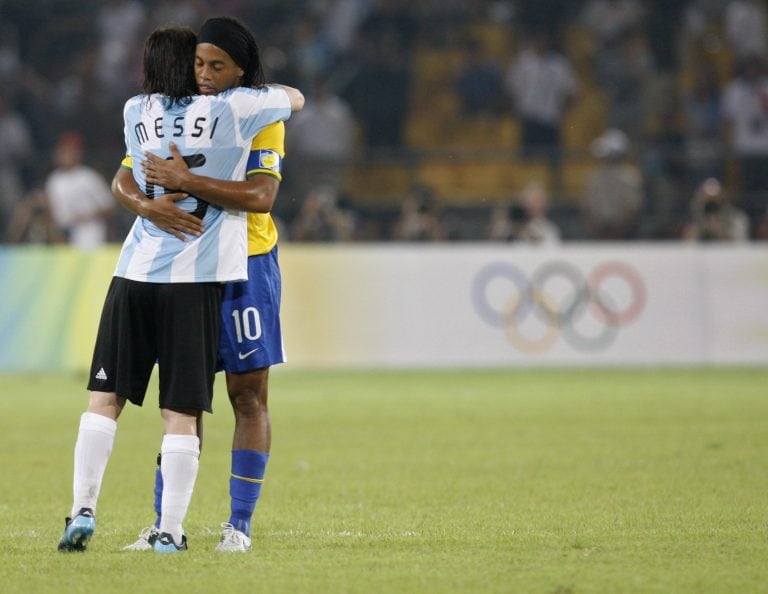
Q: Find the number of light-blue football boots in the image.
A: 2